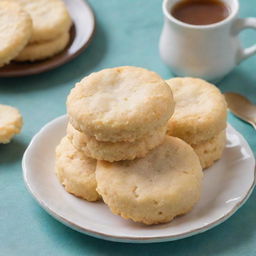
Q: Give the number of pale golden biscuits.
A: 10